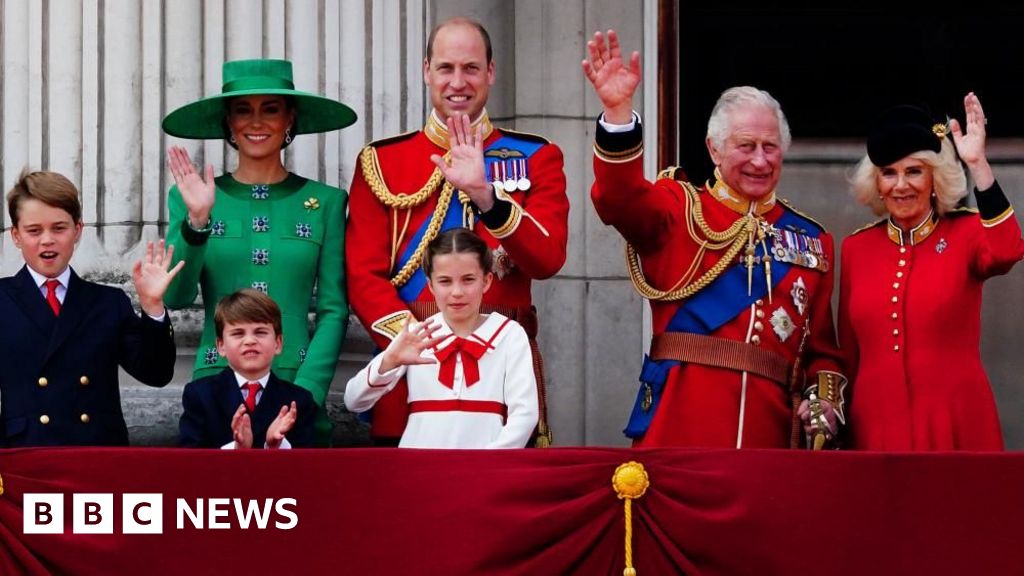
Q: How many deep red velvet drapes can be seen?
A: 1